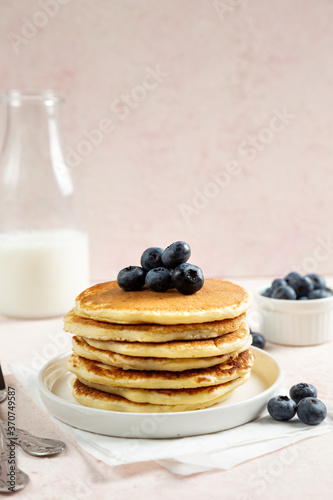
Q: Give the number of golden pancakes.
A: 7